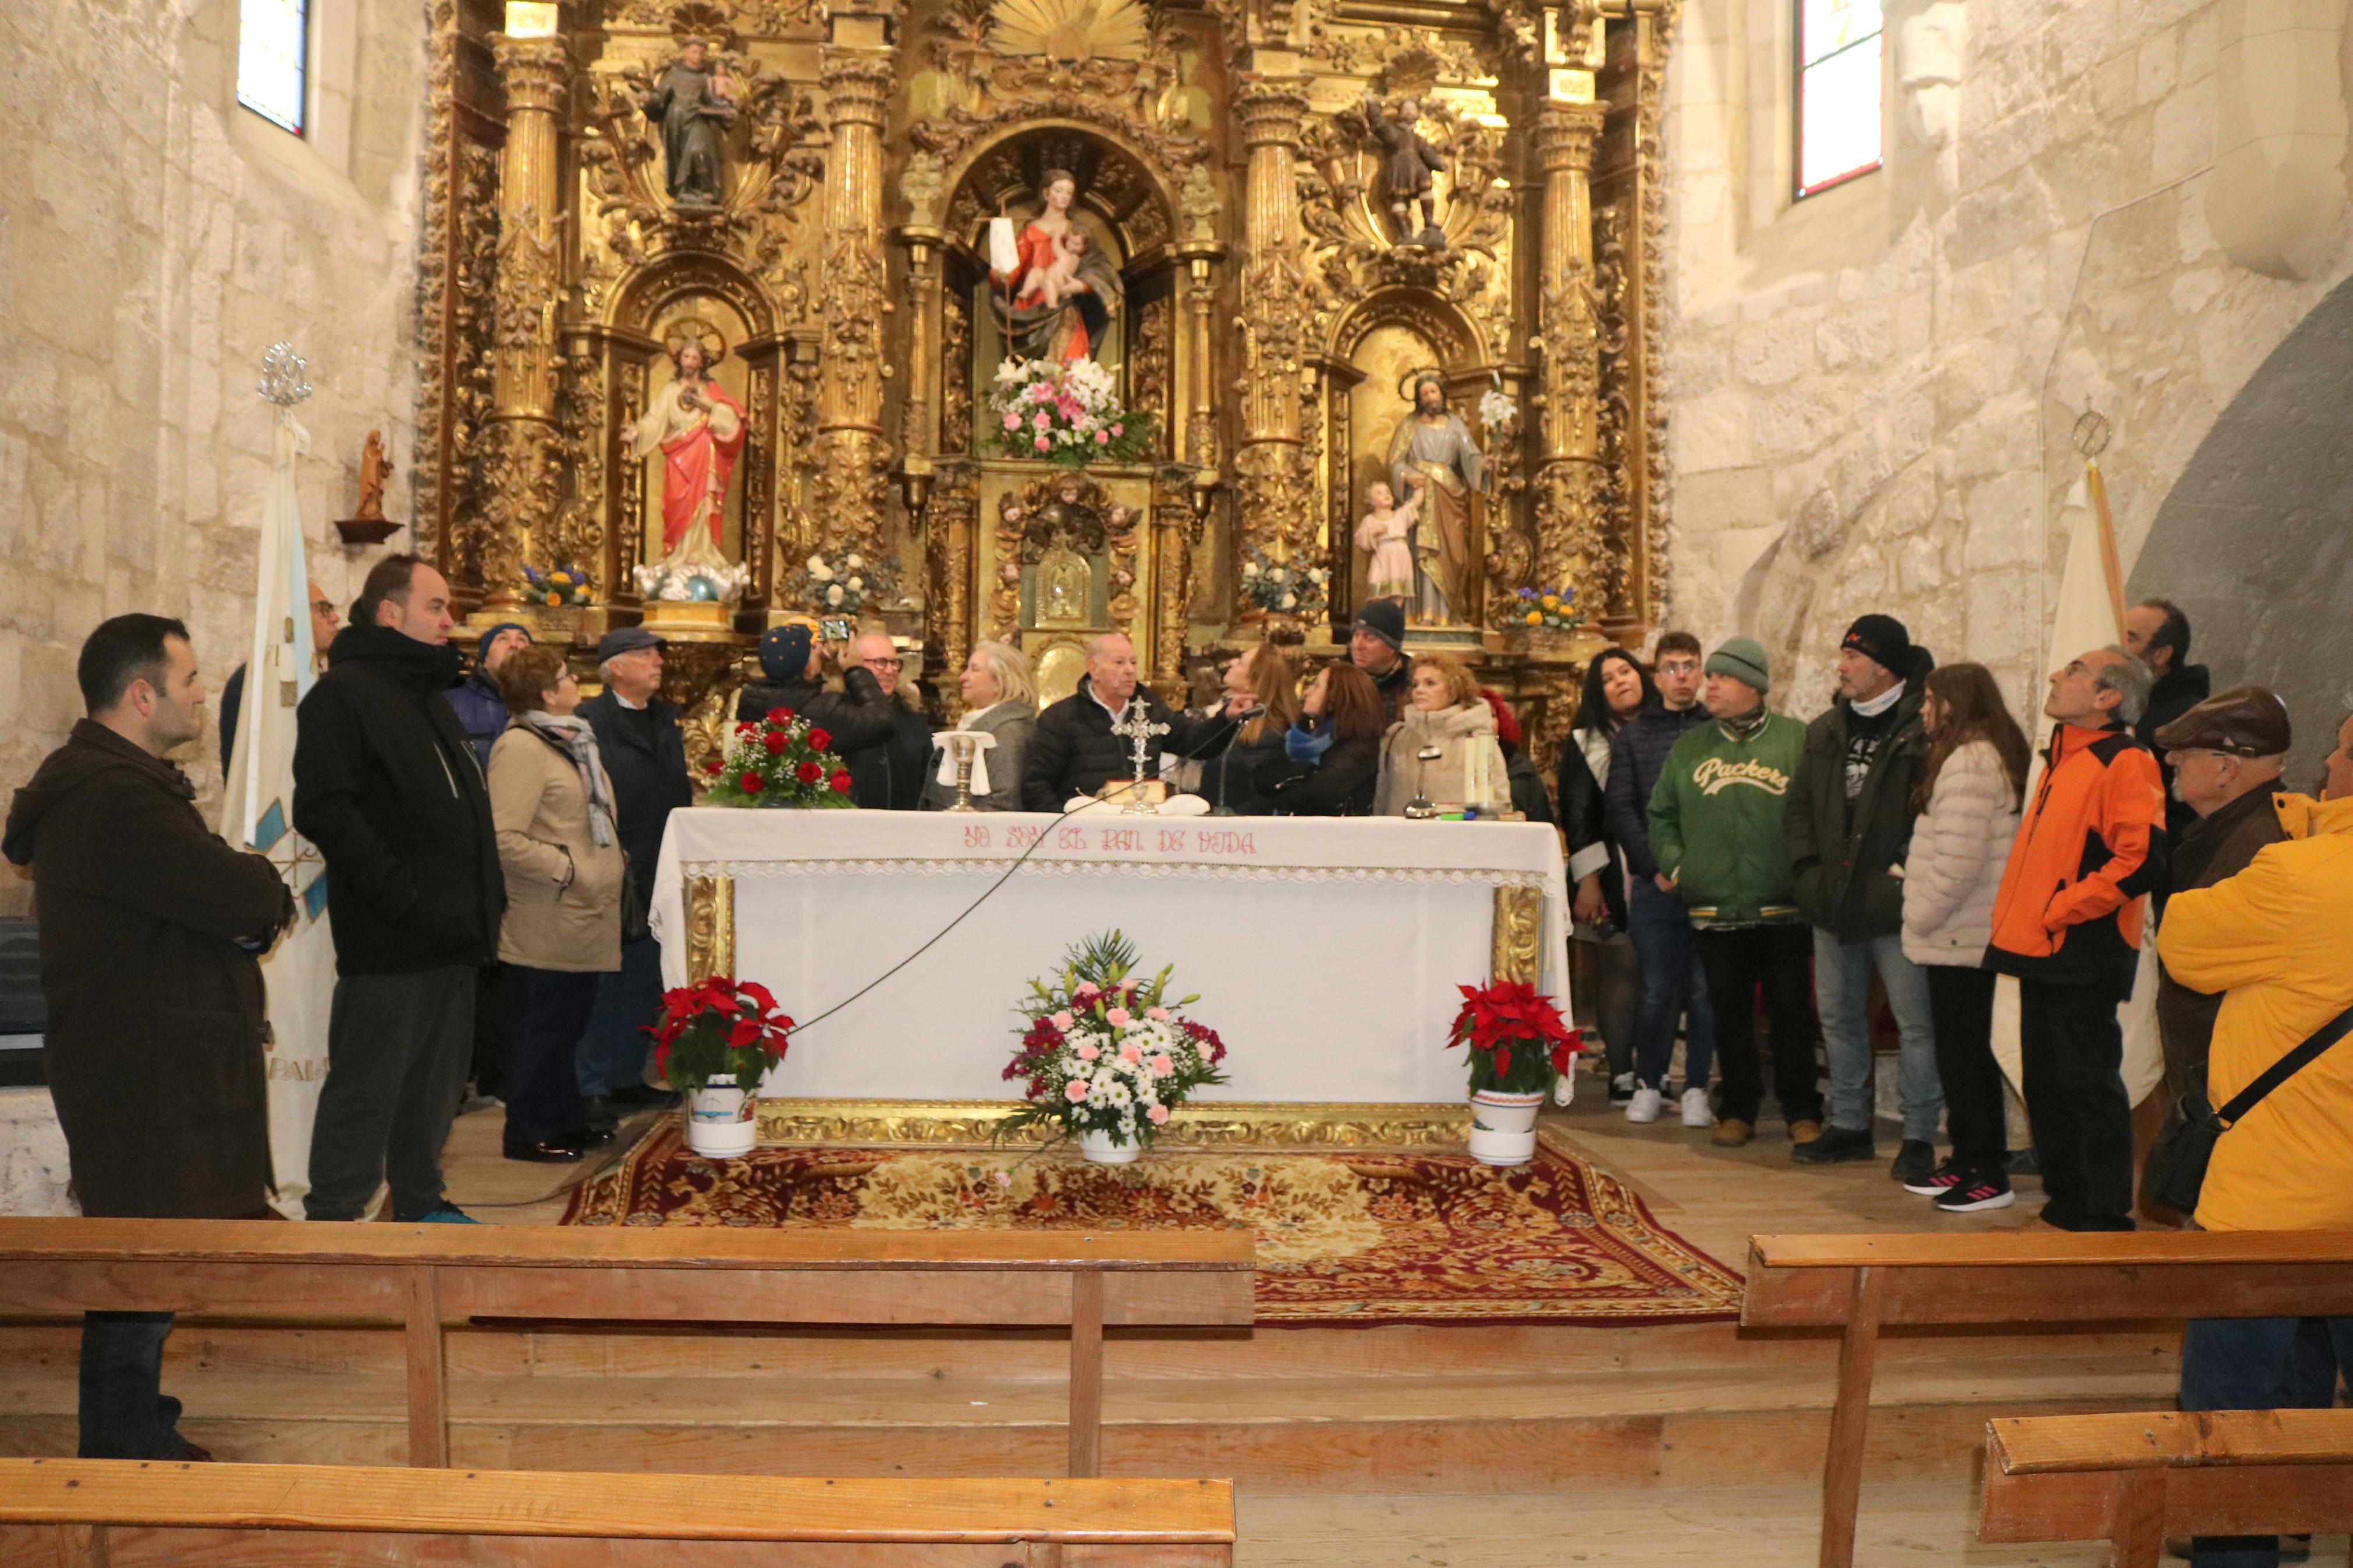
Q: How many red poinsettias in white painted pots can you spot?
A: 2